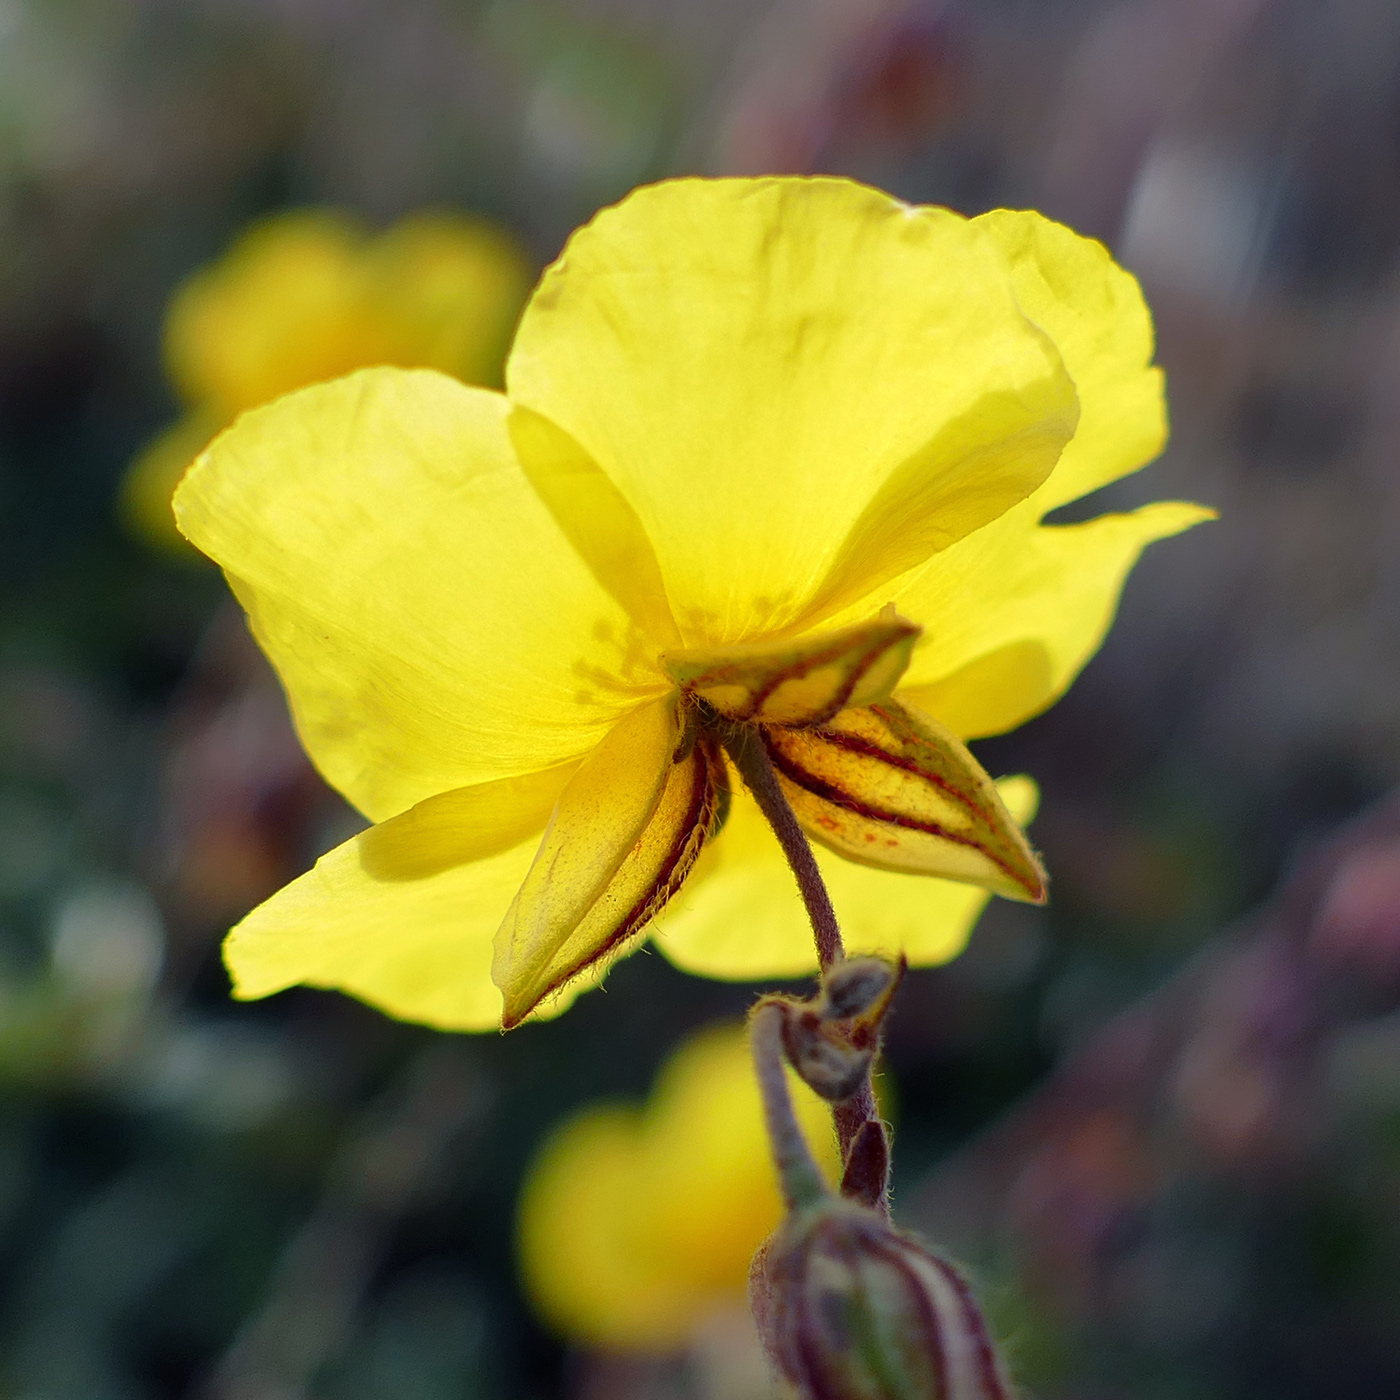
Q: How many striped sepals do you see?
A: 3